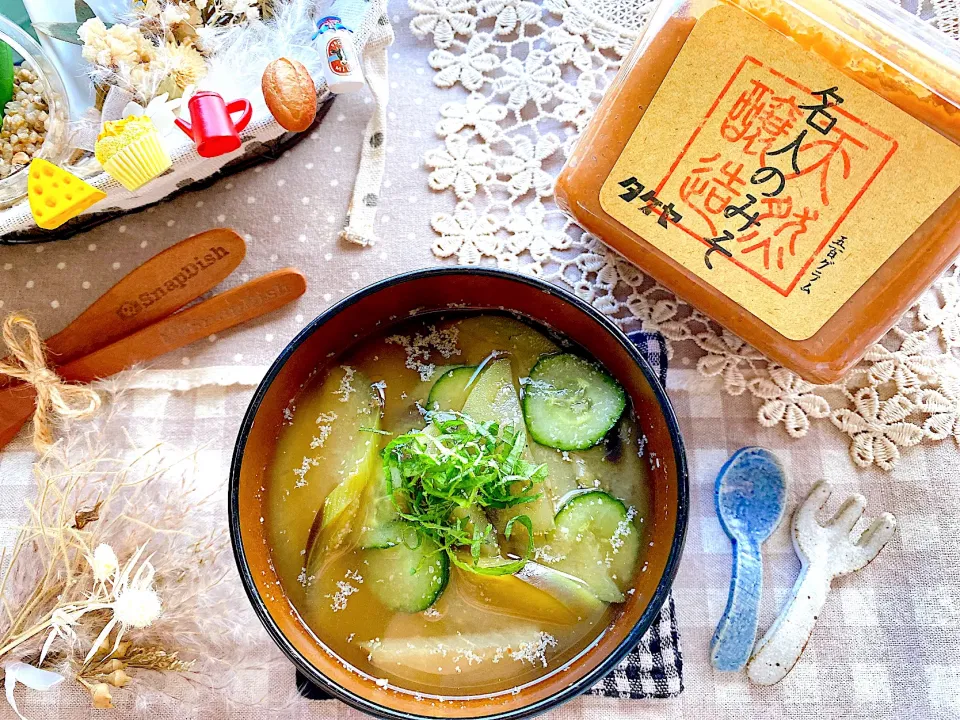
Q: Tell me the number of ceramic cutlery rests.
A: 2